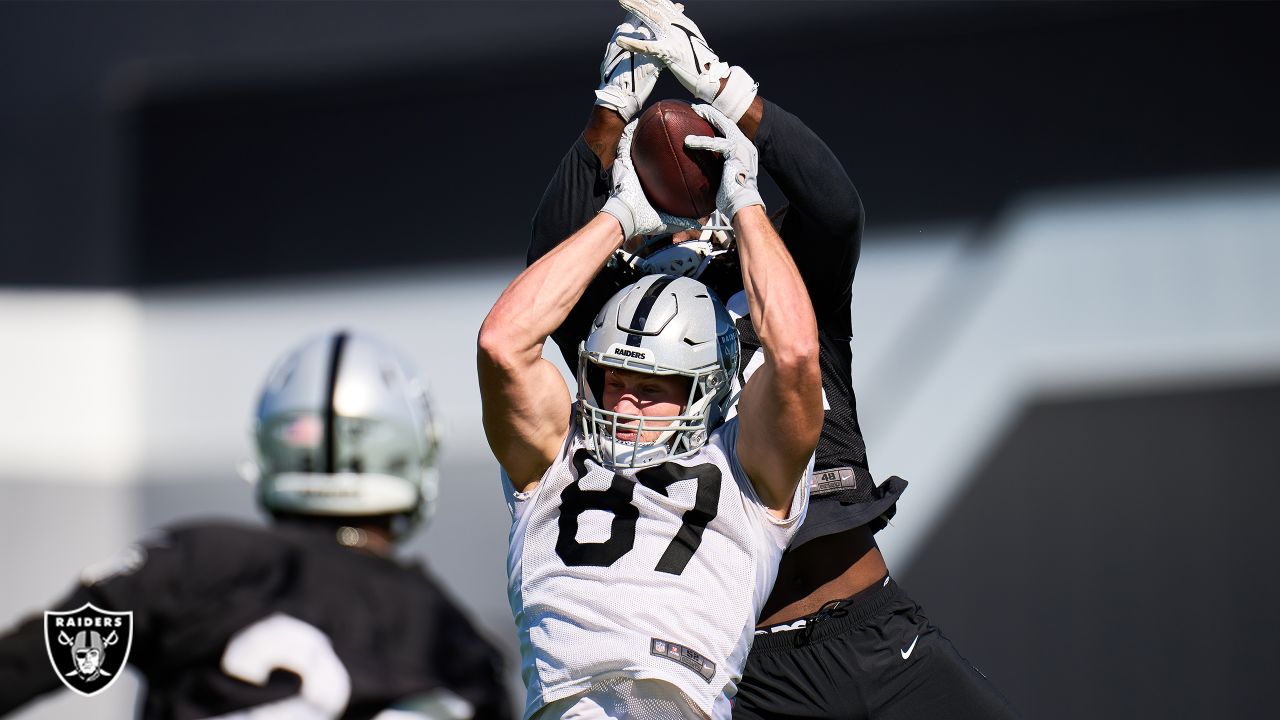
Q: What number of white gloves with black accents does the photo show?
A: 2